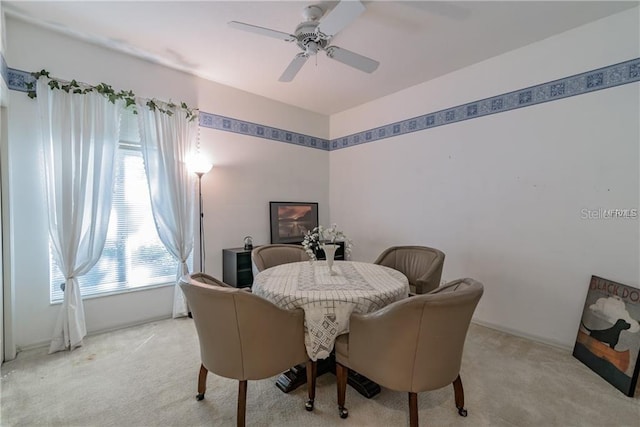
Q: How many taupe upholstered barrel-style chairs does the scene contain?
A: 4